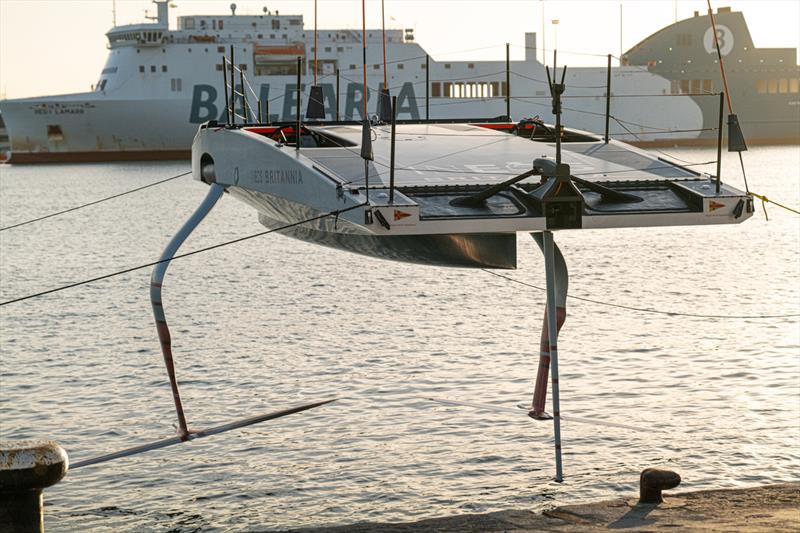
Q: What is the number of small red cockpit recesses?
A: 2